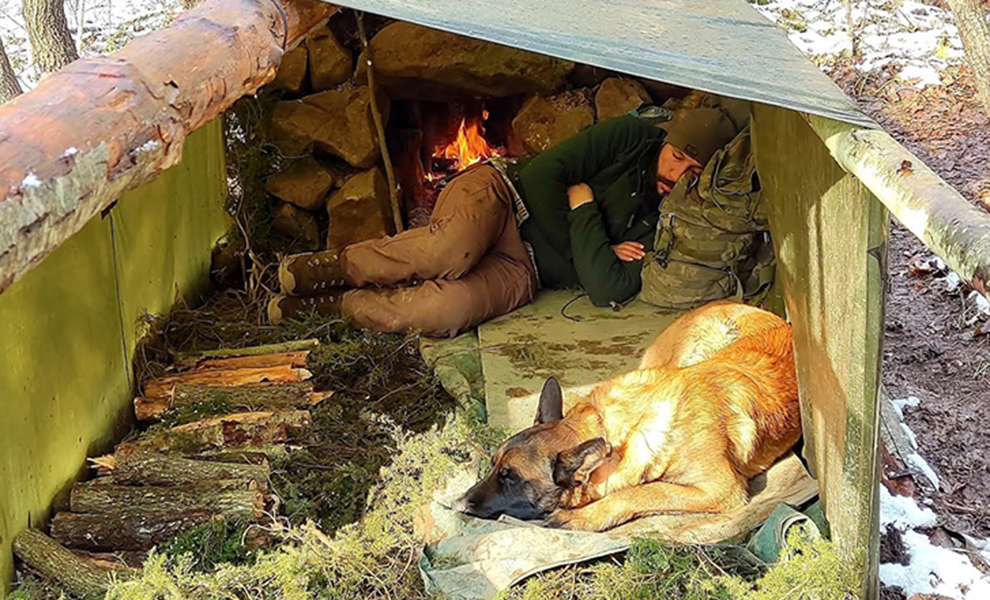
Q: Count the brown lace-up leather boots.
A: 2